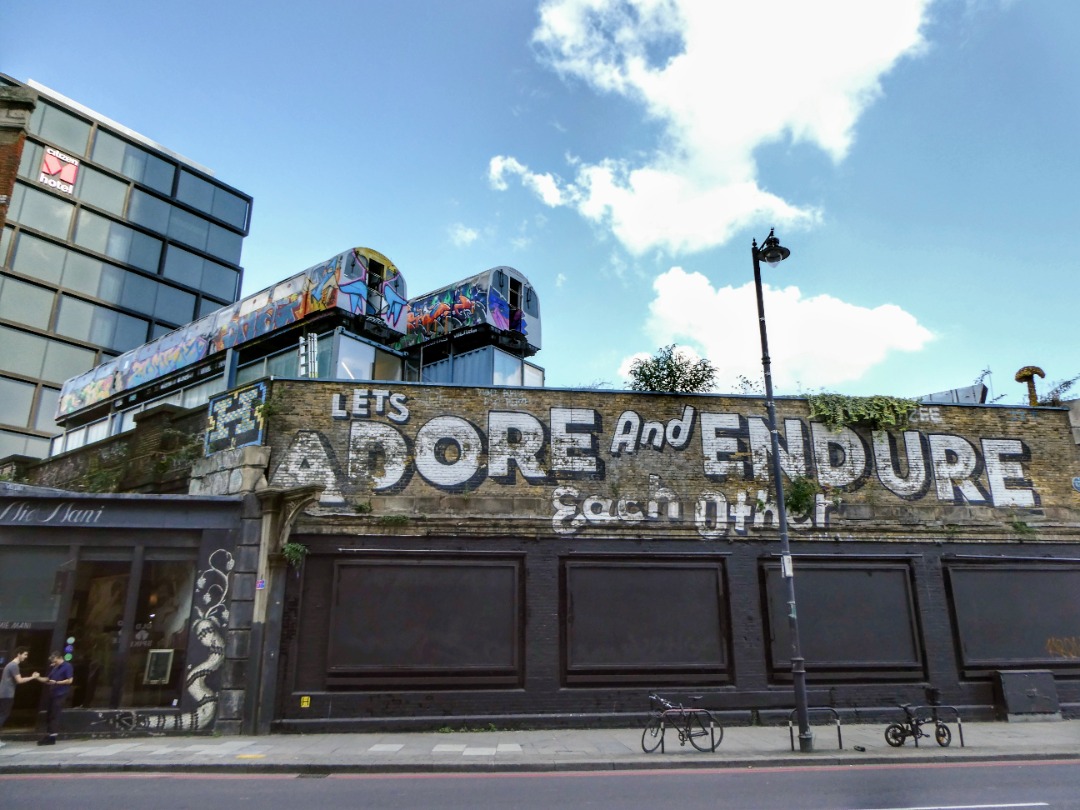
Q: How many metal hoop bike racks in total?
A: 3